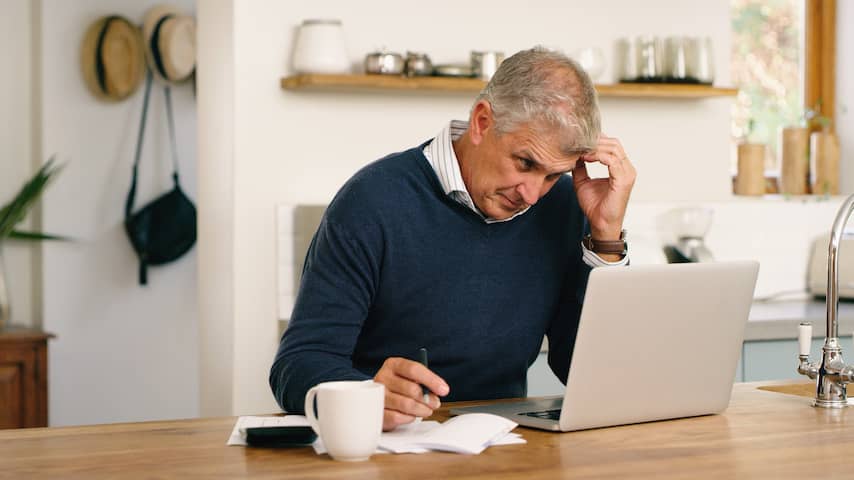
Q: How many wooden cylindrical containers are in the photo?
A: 3